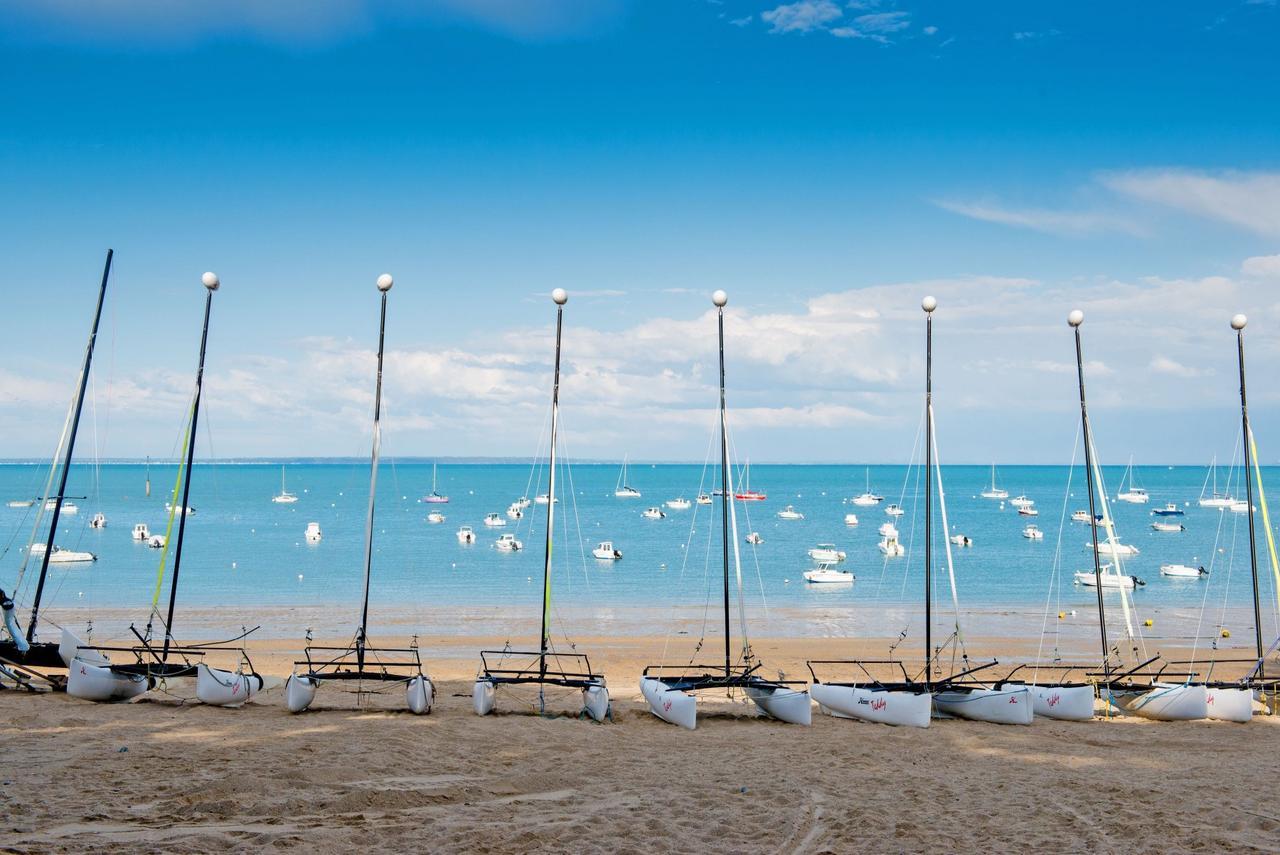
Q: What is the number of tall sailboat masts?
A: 8